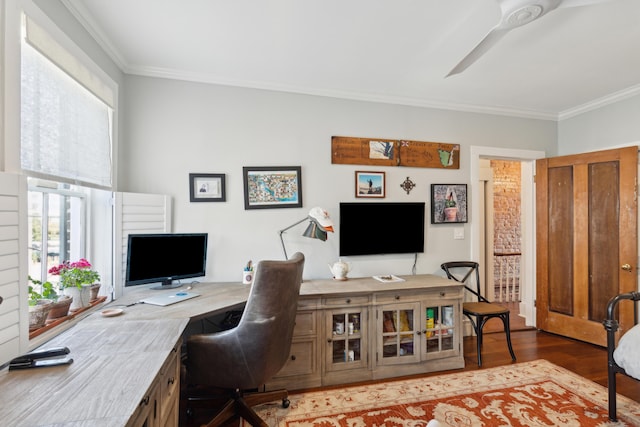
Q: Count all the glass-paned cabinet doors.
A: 3